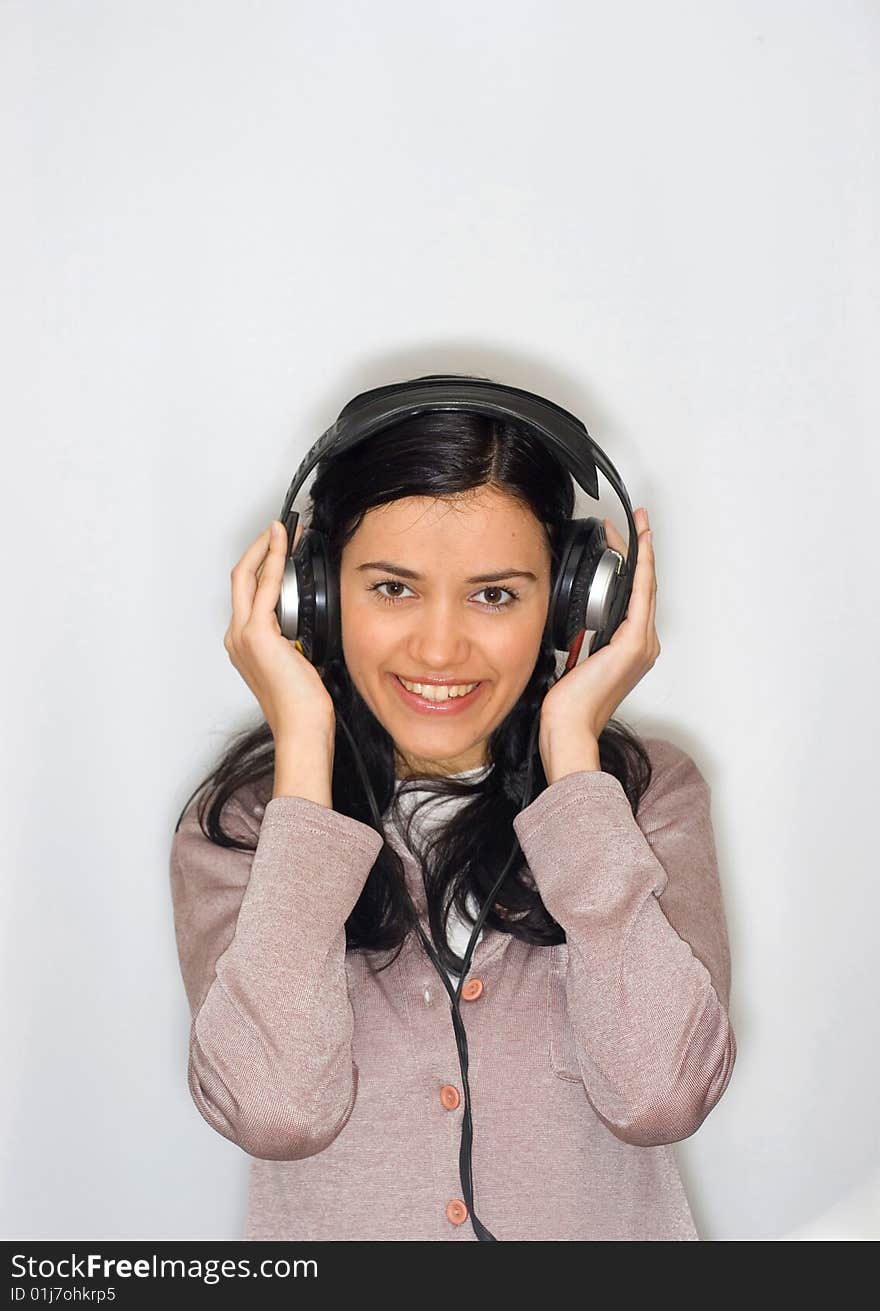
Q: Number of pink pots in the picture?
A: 0